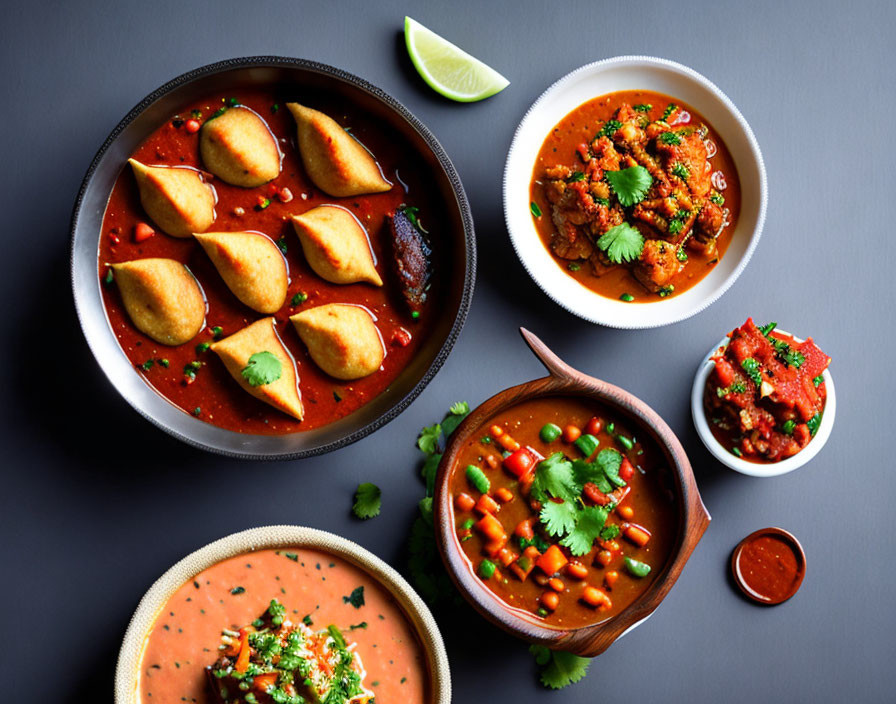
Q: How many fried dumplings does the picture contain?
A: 8